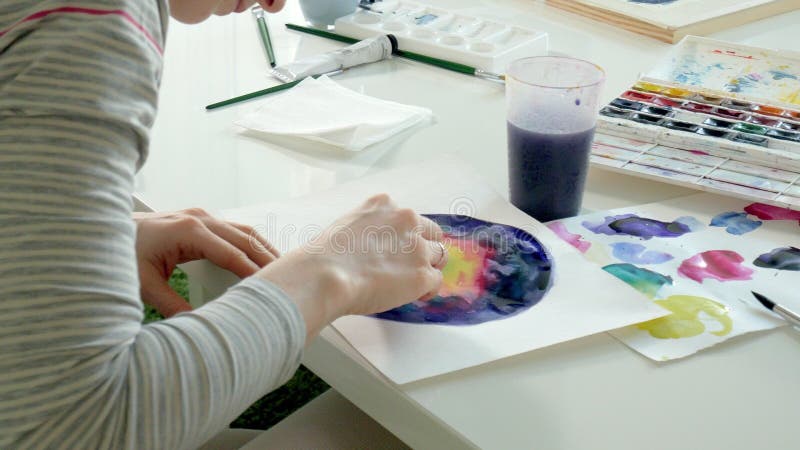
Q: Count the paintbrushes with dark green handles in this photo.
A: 2